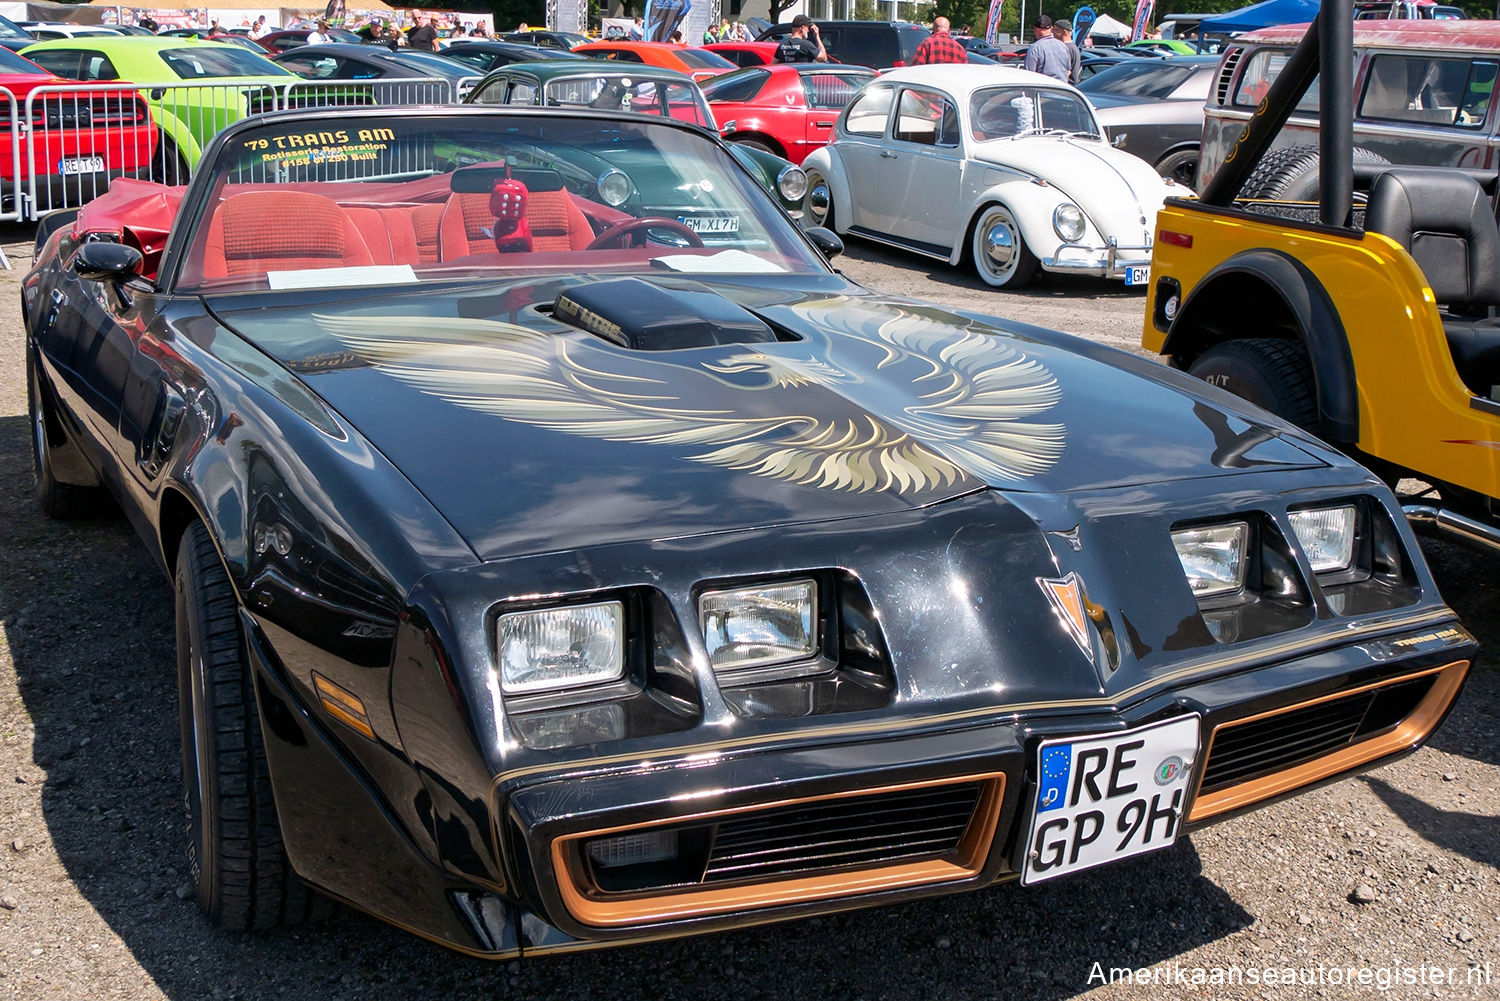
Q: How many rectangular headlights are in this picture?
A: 4